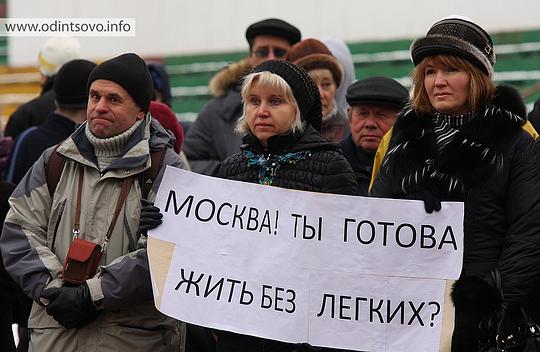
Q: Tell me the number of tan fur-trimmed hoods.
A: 1